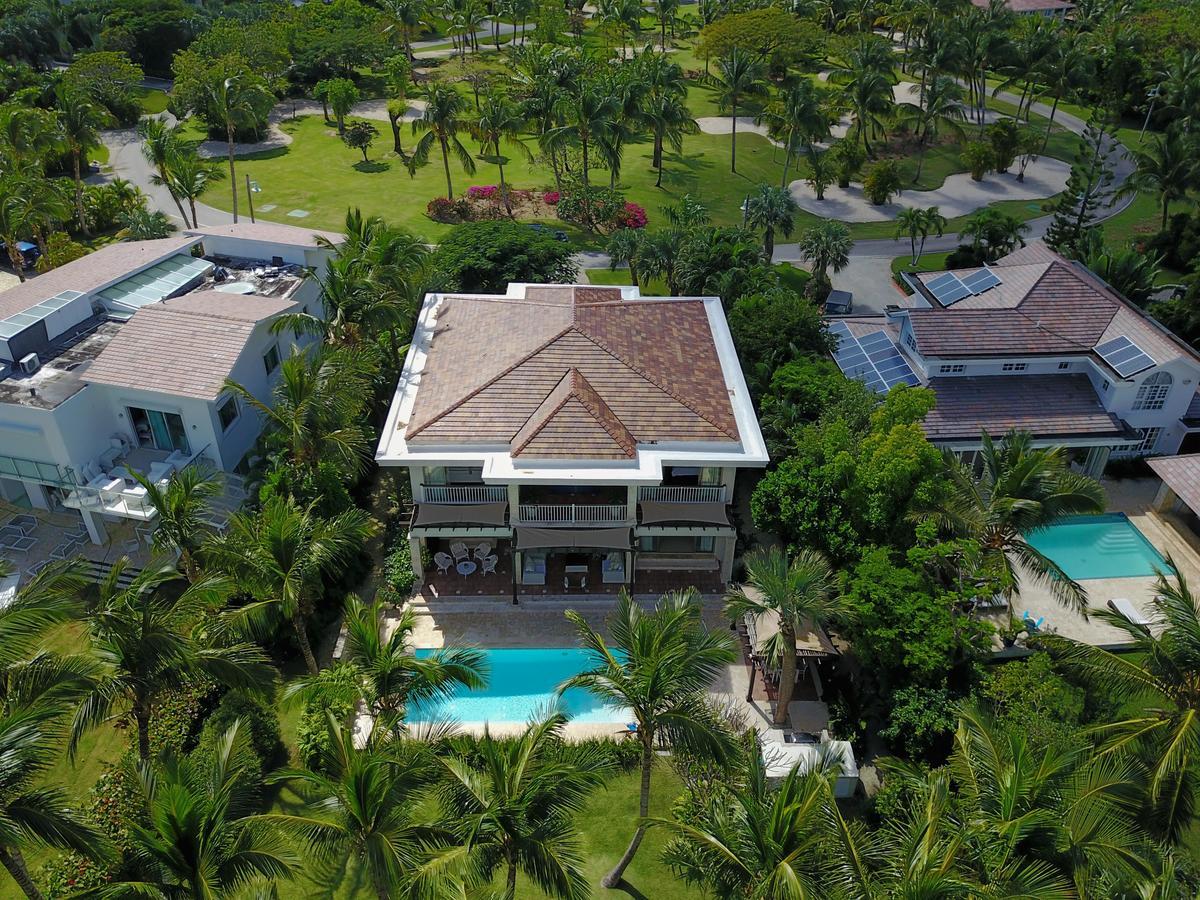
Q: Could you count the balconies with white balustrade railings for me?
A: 3